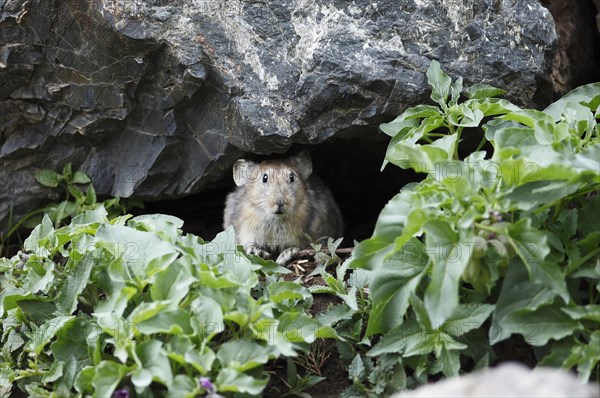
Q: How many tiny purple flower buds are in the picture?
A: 2